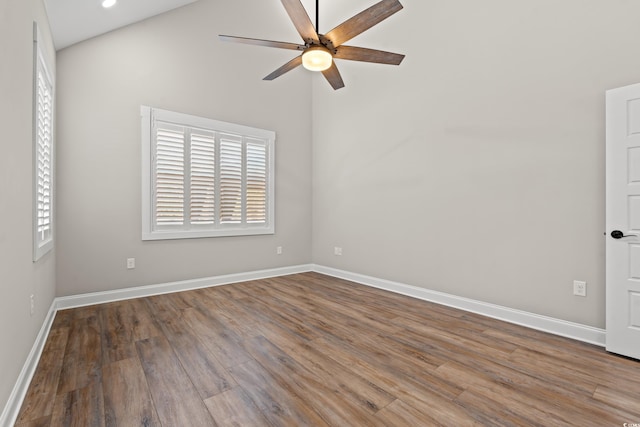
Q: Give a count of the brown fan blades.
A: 6